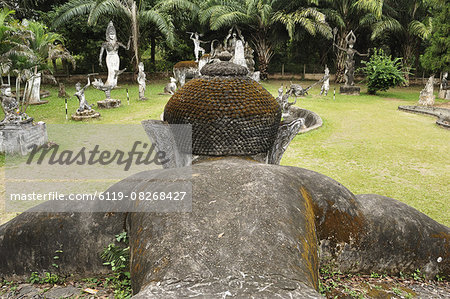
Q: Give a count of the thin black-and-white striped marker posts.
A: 3